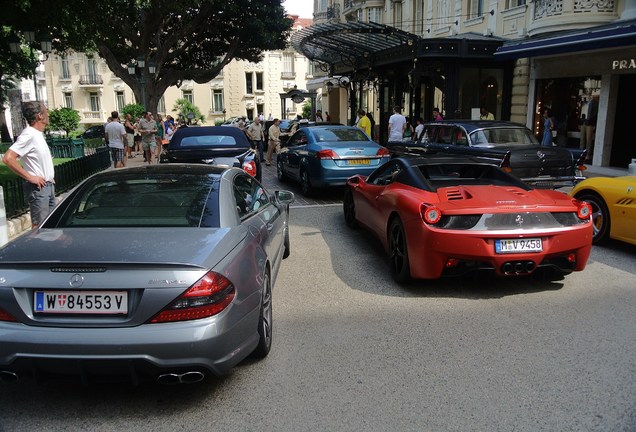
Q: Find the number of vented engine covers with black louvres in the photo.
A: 1